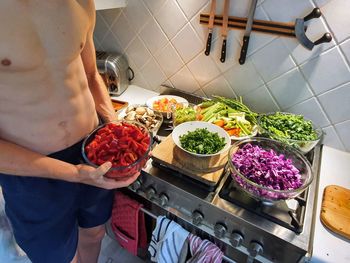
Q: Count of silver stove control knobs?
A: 7